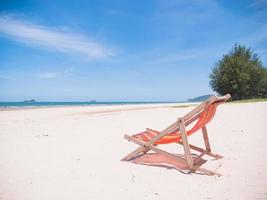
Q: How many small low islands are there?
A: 2